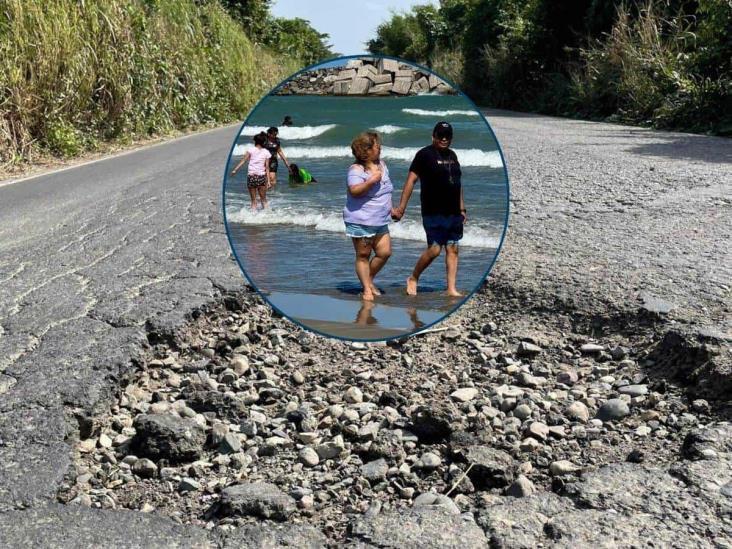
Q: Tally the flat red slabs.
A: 0